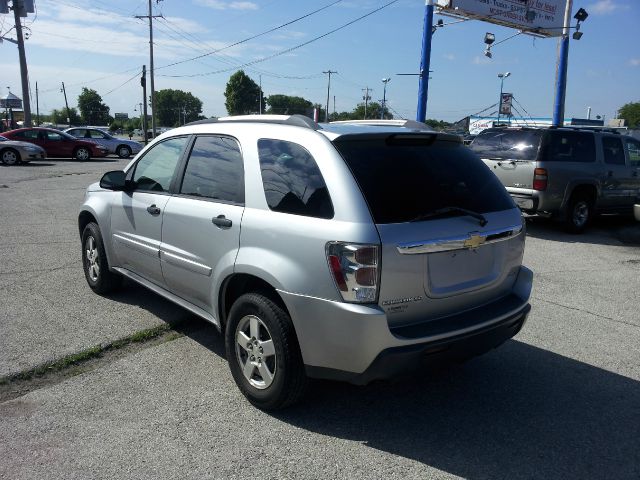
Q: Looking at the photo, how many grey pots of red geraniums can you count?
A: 0